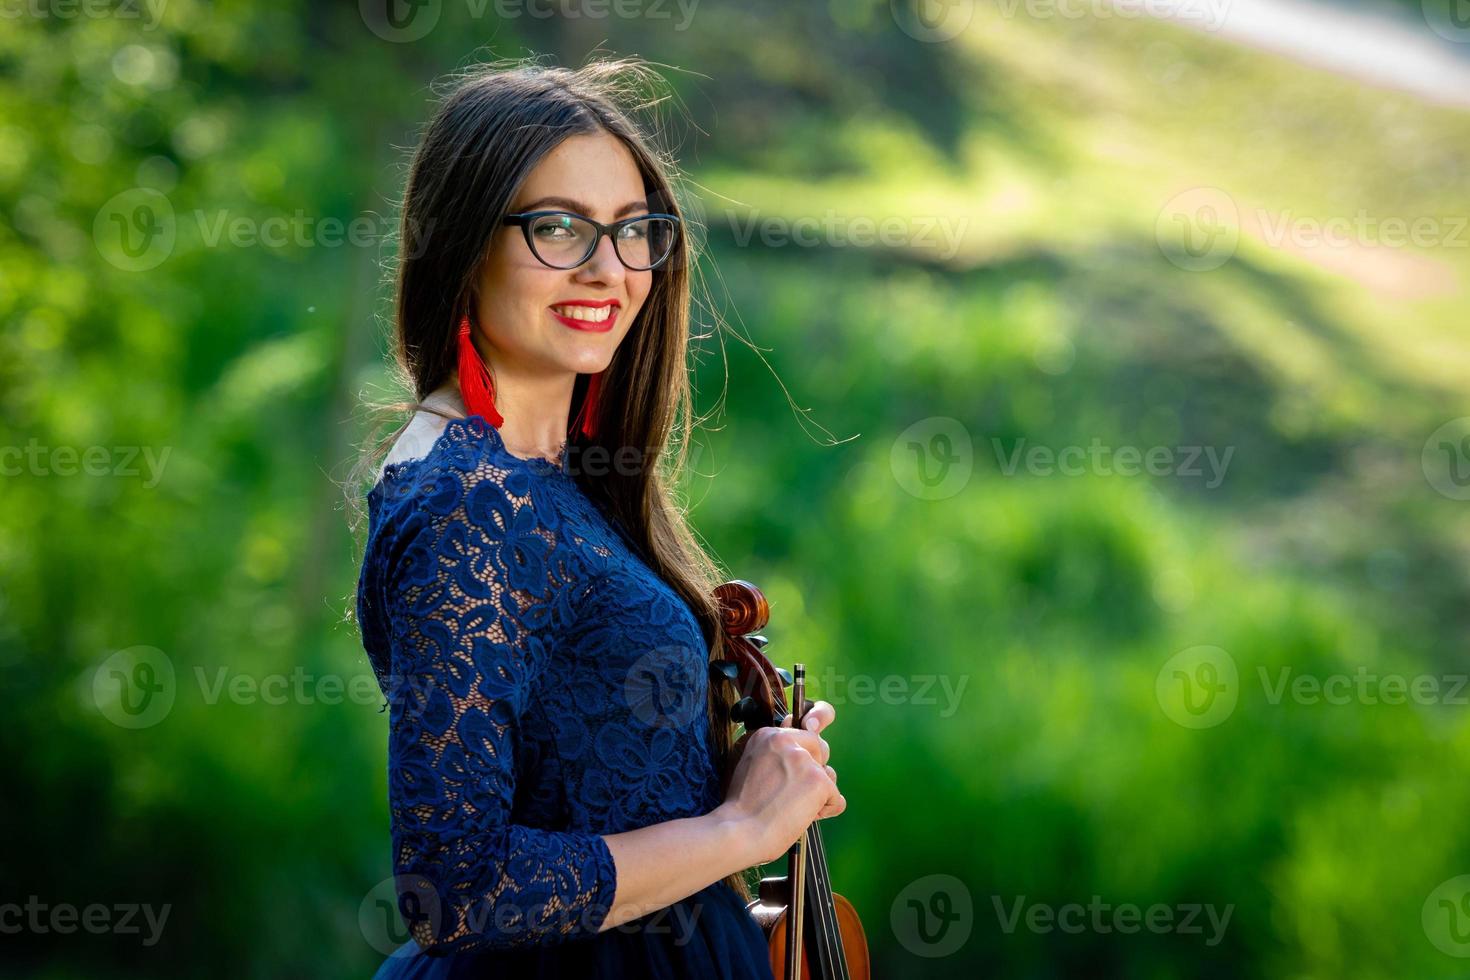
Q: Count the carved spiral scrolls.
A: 1